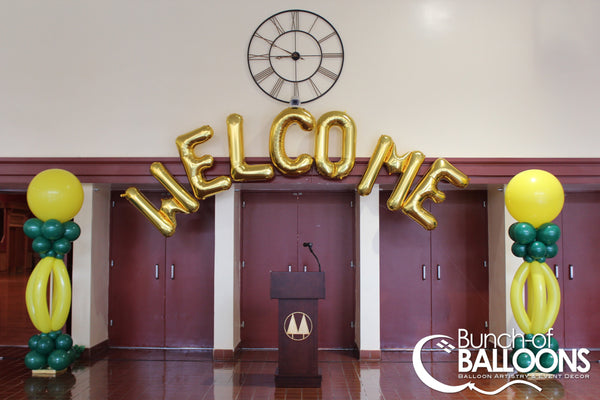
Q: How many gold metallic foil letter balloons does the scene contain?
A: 7